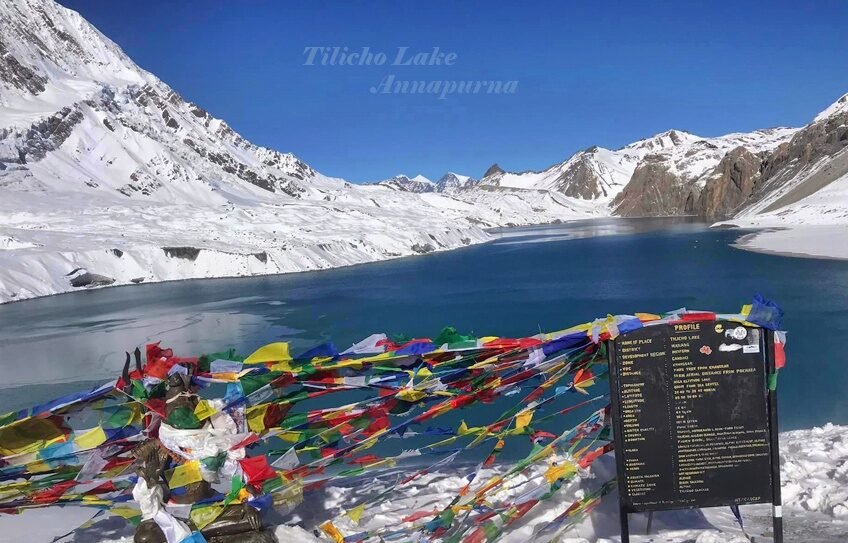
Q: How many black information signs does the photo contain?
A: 1